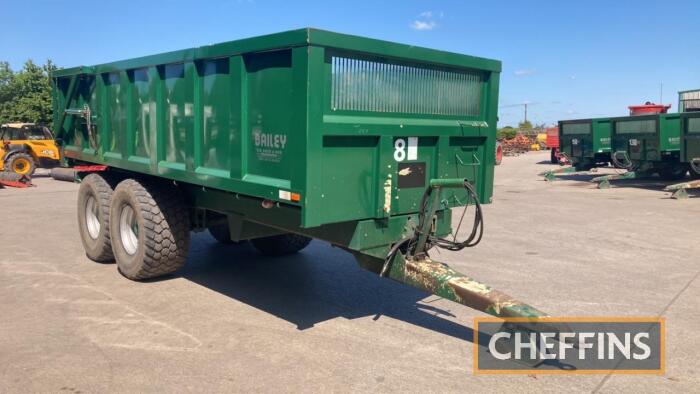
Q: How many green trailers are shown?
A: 4